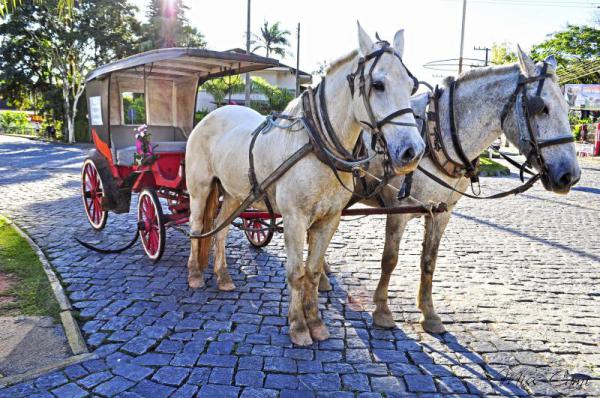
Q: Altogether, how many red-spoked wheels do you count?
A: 3